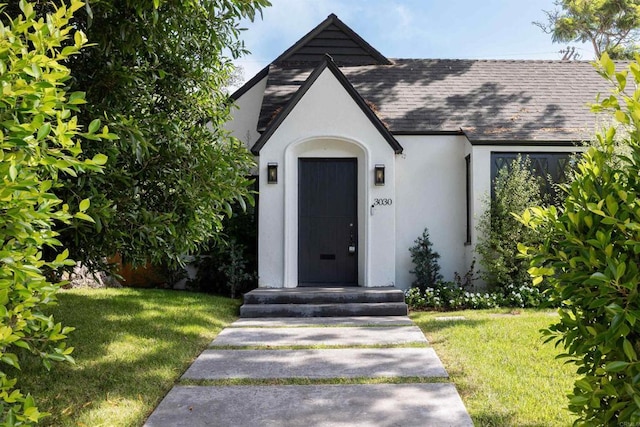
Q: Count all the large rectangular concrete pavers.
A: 4